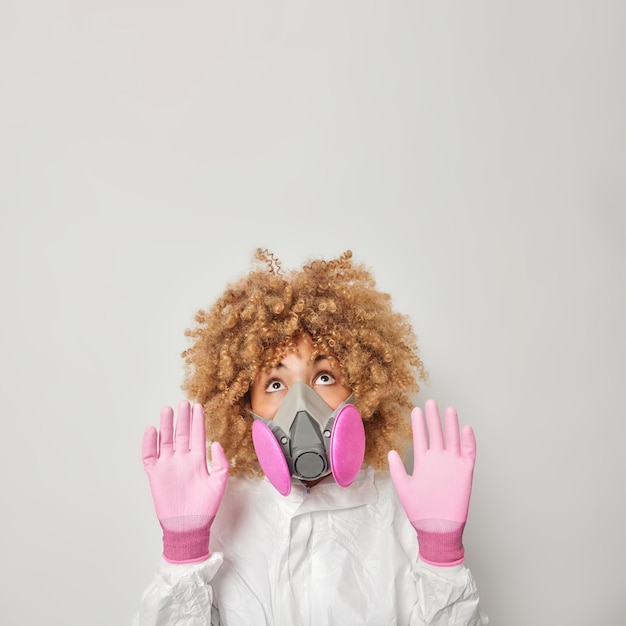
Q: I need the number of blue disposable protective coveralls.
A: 0